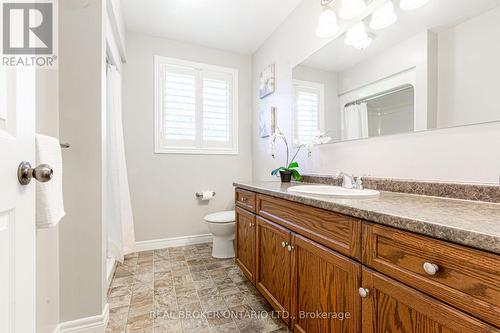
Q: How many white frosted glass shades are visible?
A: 5